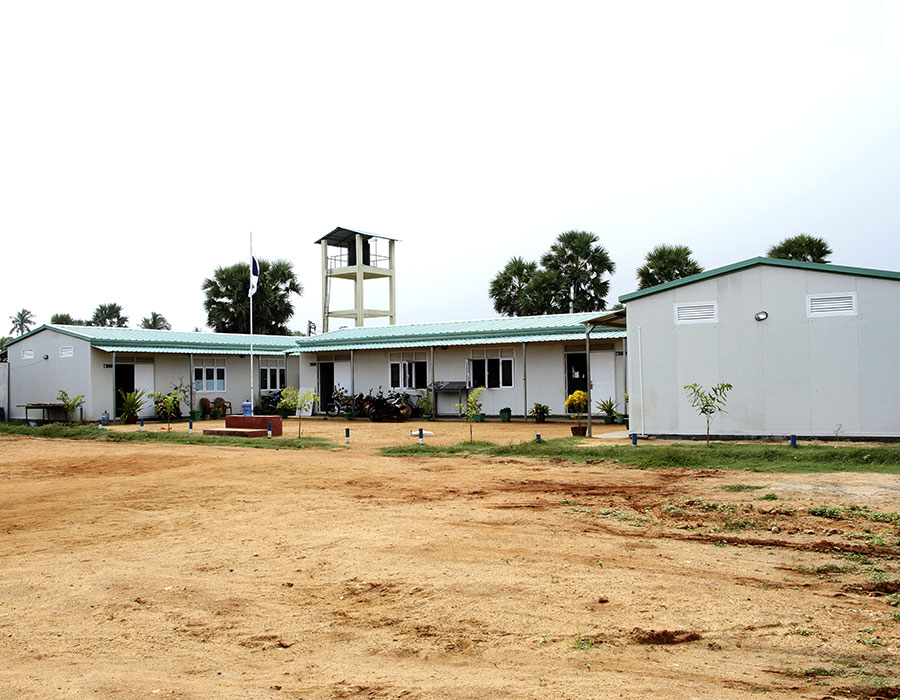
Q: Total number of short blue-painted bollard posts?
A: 9